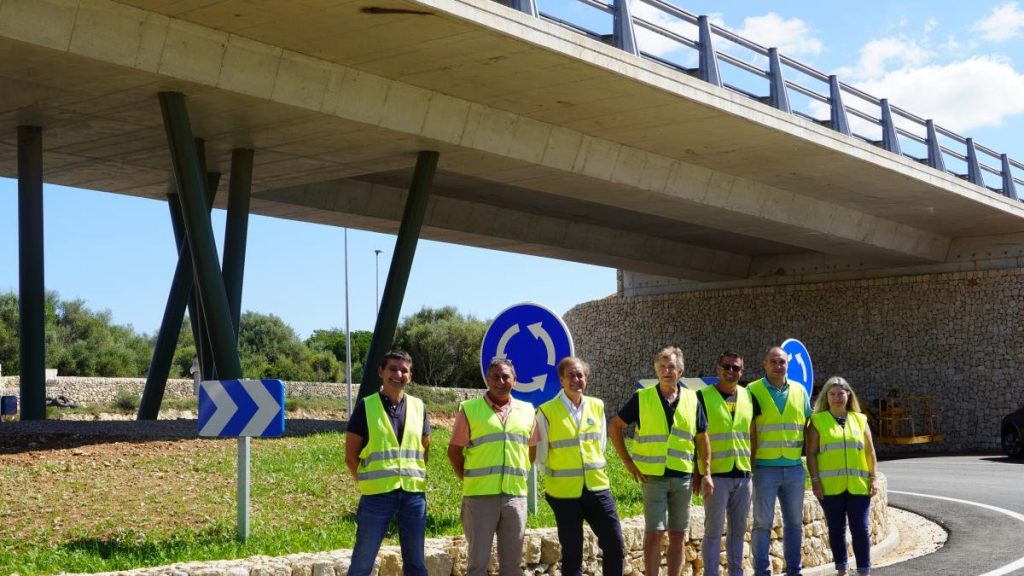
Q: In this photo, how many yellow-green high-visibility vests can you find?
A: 7